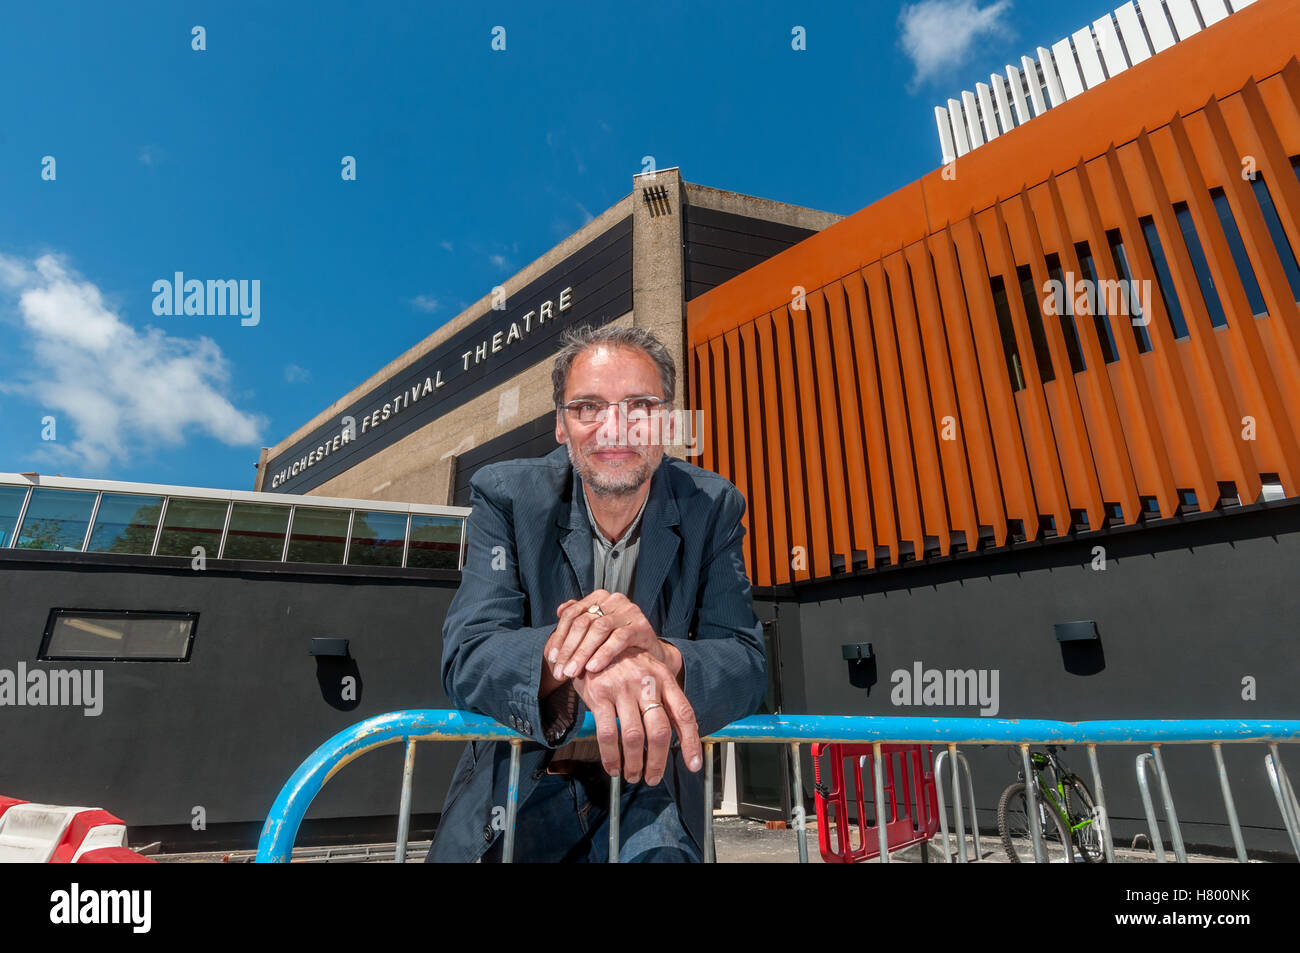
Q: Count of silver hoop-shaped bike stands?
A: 3